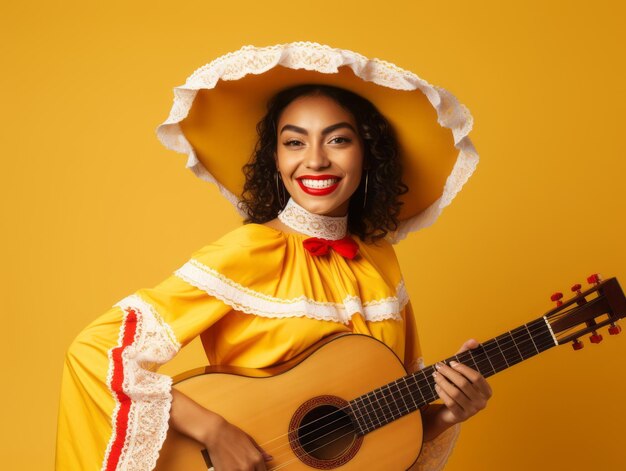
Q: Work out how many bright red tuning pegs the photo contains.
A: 6